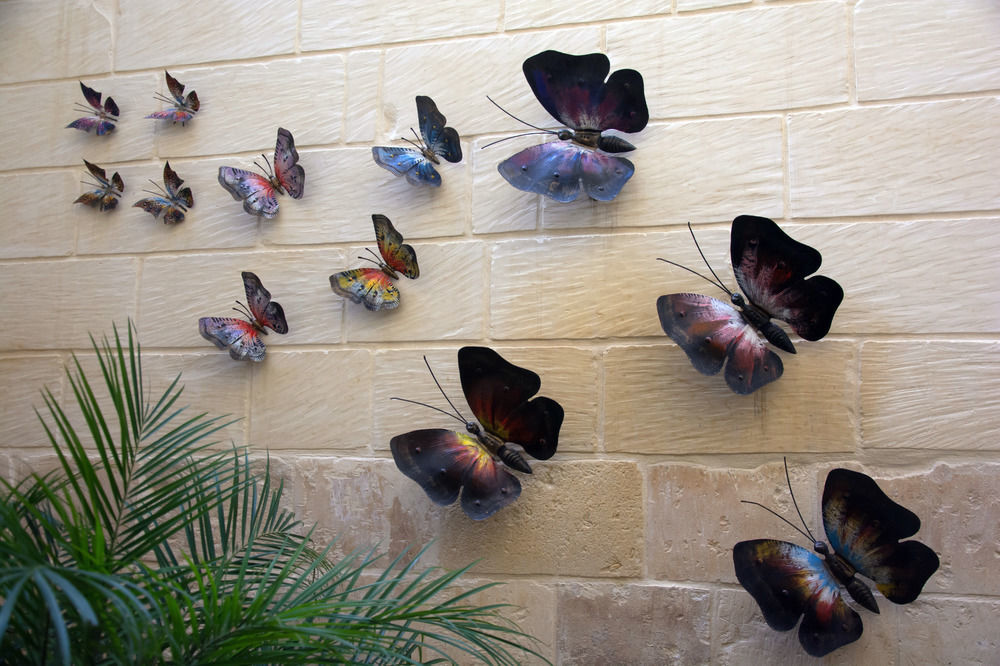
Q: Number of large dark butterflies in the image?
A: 4